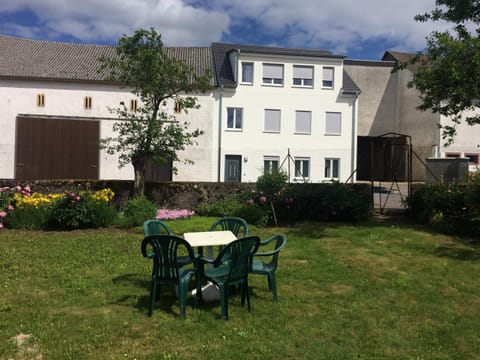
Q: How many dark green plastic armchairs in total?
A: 5